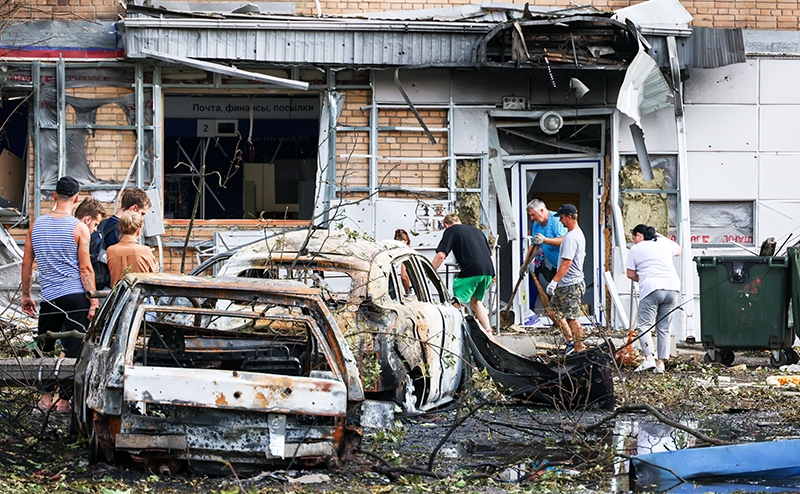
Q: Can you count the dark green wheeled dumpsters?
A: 1